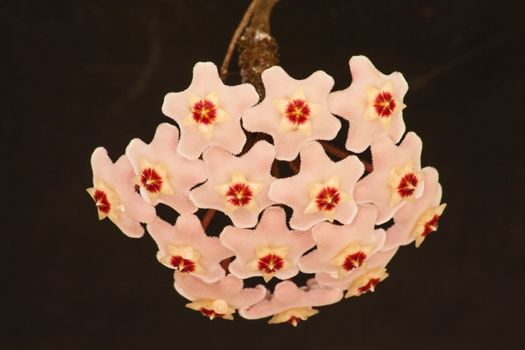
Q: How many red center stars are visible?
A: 15